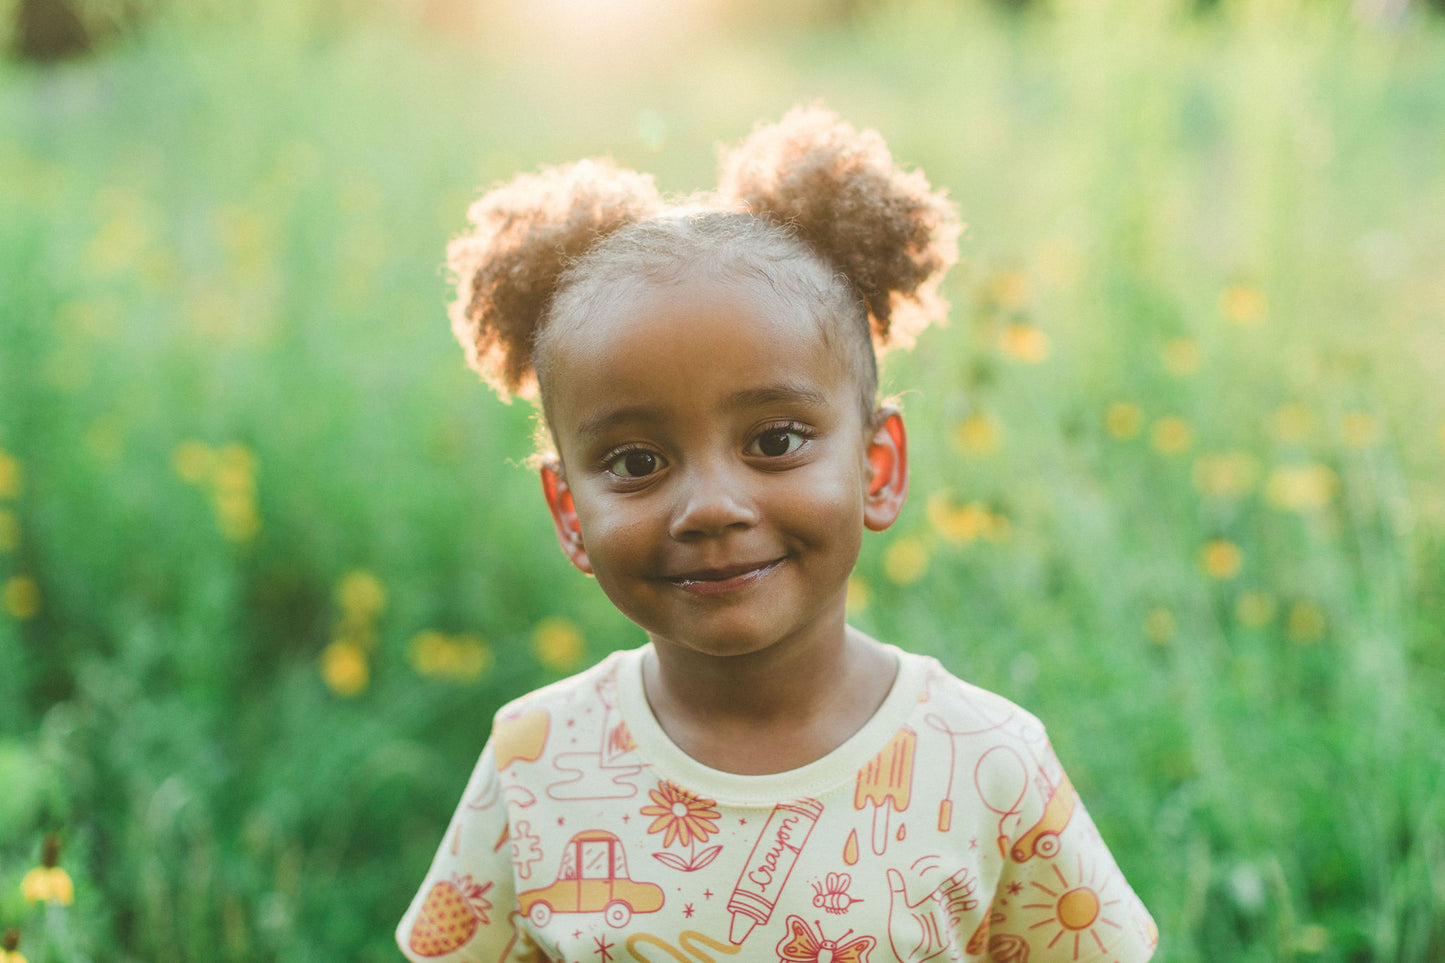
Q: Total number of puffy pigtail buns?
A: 2